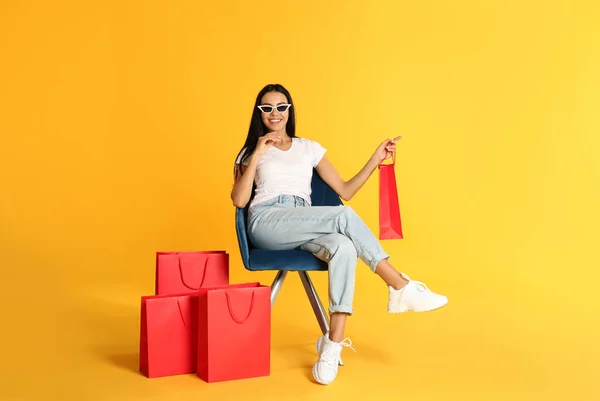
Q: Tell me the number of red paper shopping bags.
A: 4